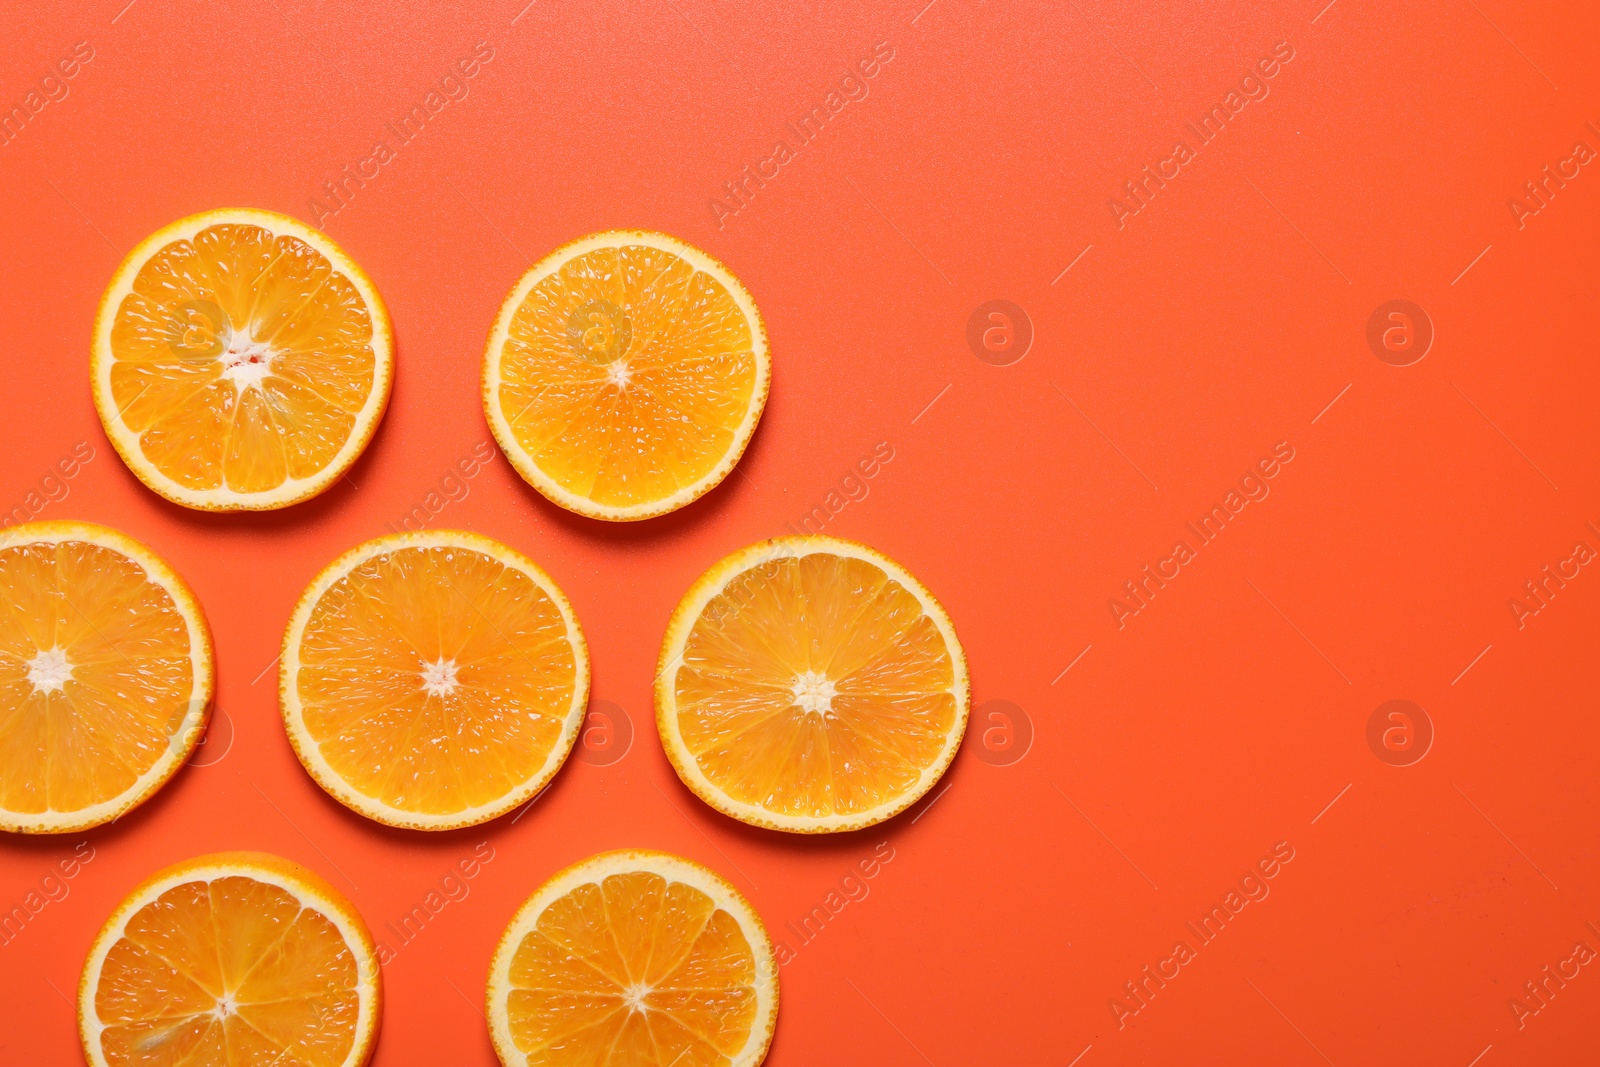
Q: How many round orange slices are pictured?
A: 7